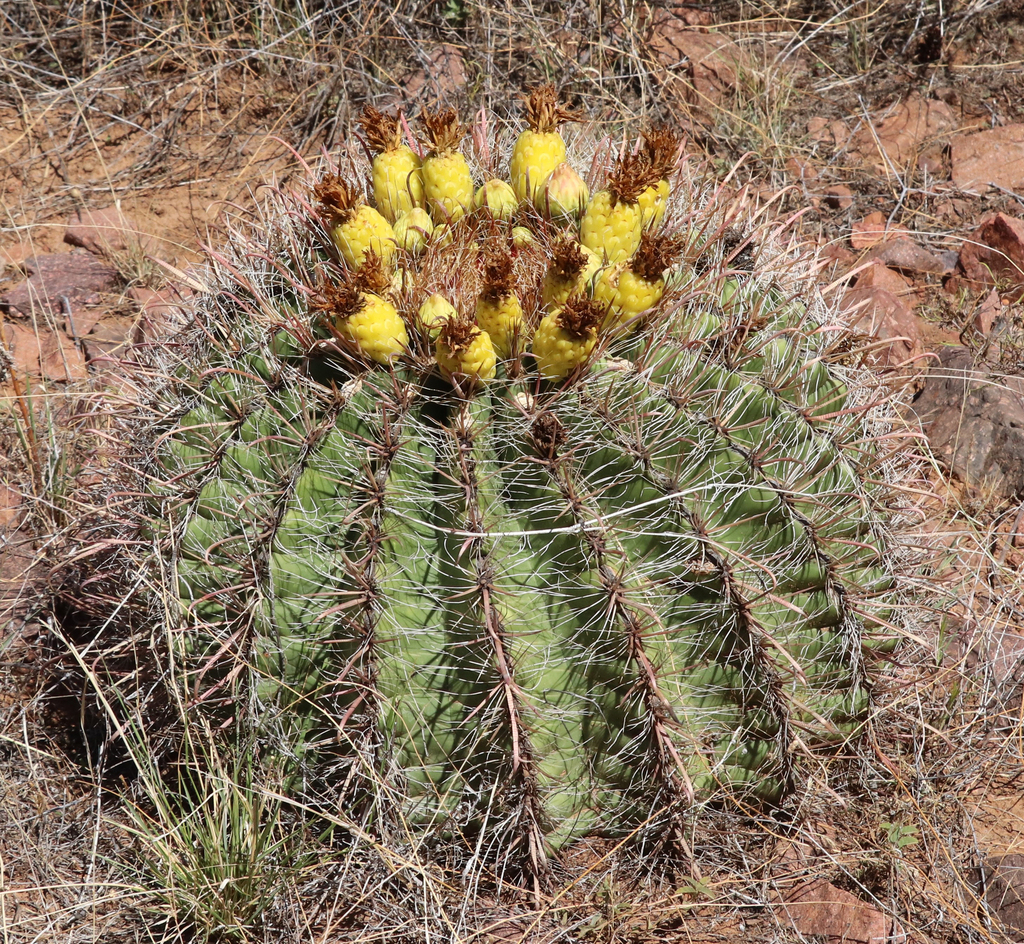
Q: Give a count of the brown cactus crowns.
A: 13